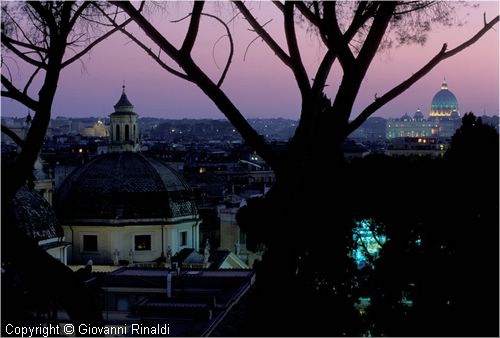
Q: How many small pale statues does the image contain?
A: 5